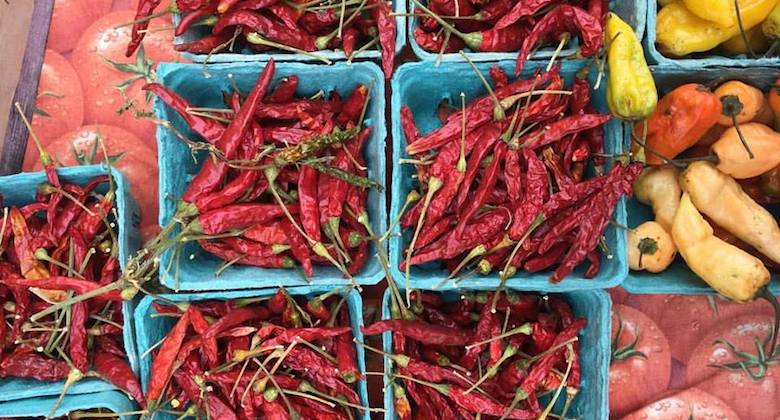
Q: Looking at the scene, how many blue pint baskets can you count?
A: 10